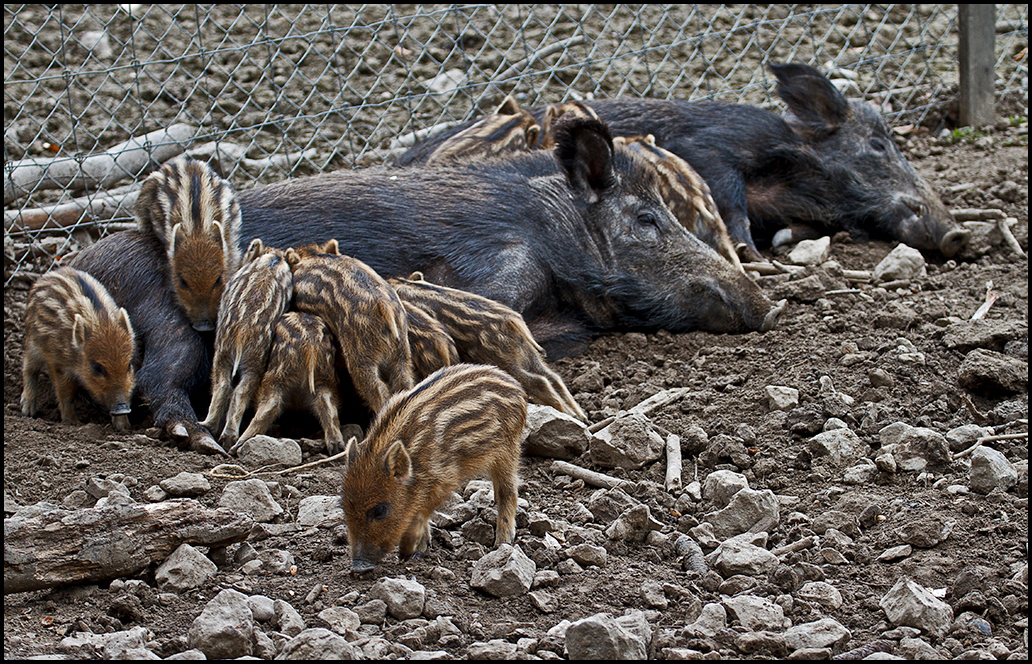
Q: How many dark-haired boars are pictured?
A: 2